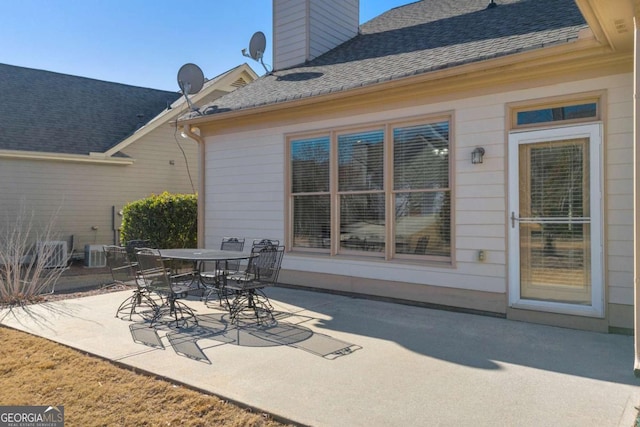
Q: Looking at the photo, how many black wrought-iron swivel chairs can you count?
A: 6